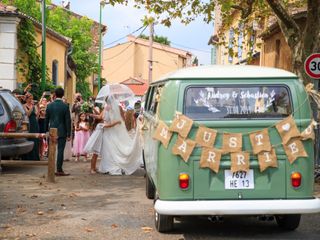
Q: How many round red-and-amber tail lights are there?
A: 2